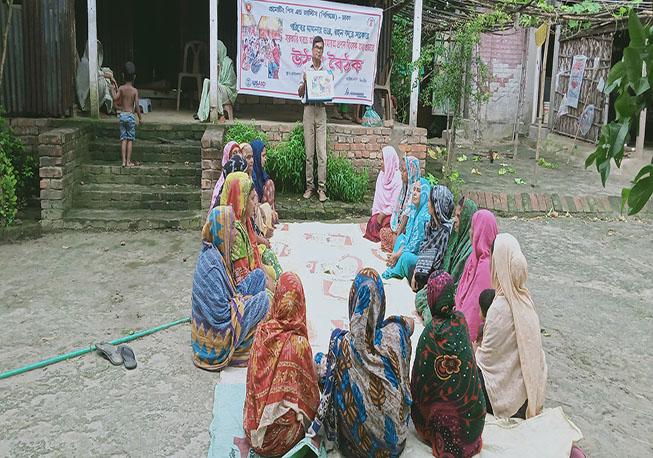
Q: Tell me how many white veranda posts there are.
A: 3